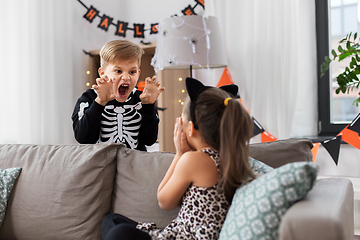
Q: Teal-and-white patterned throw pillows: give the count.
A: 3